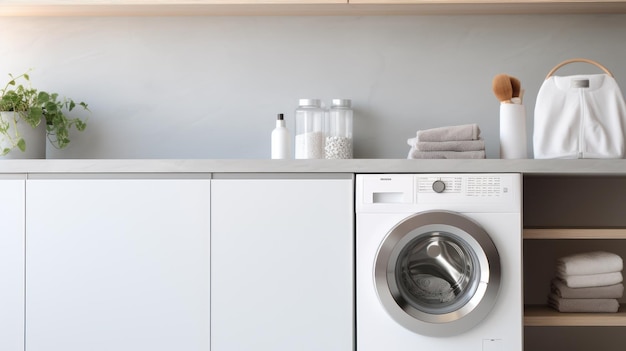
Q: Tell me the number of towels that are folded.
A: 7